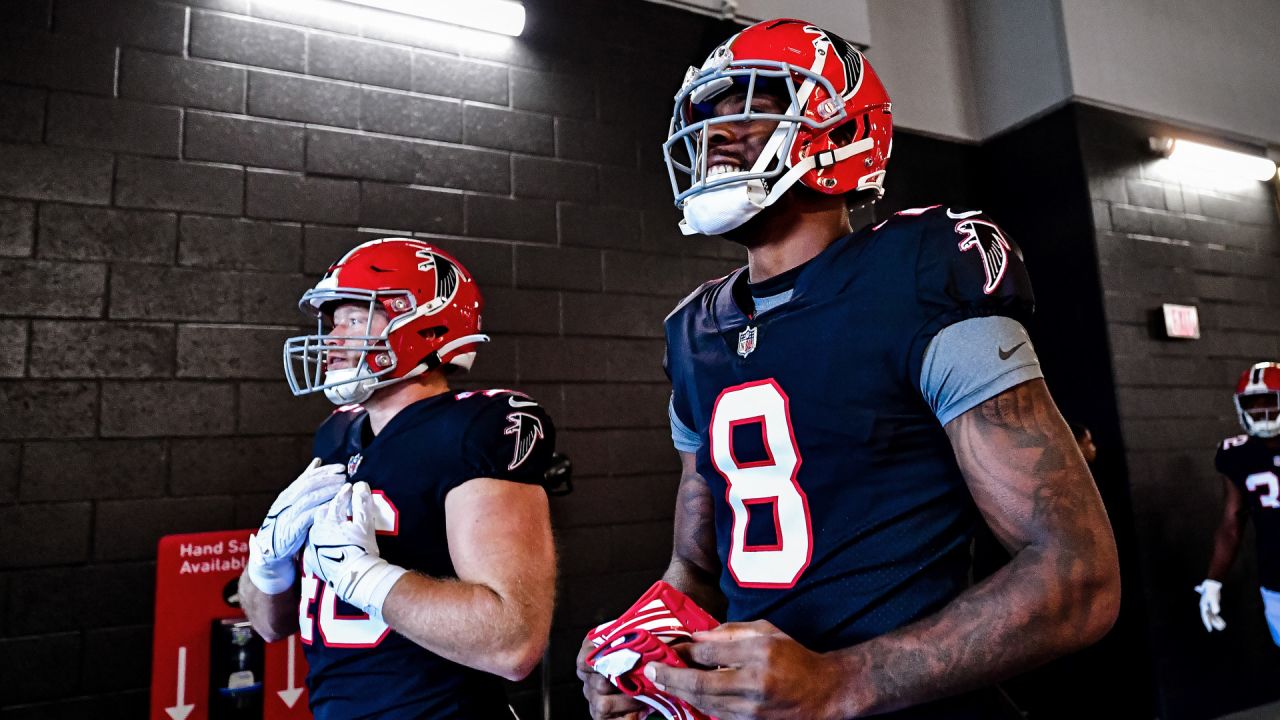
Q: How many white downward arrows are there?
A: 2